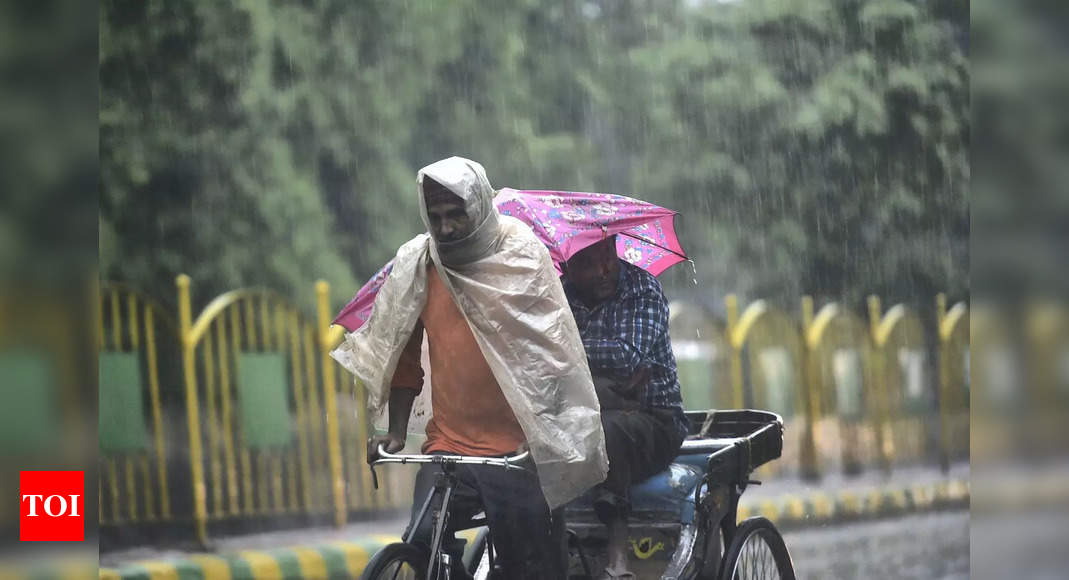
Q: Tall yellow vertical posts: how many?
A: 6